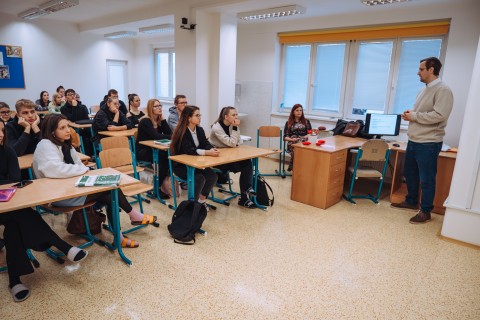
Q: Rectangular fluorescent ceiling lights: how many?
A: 6